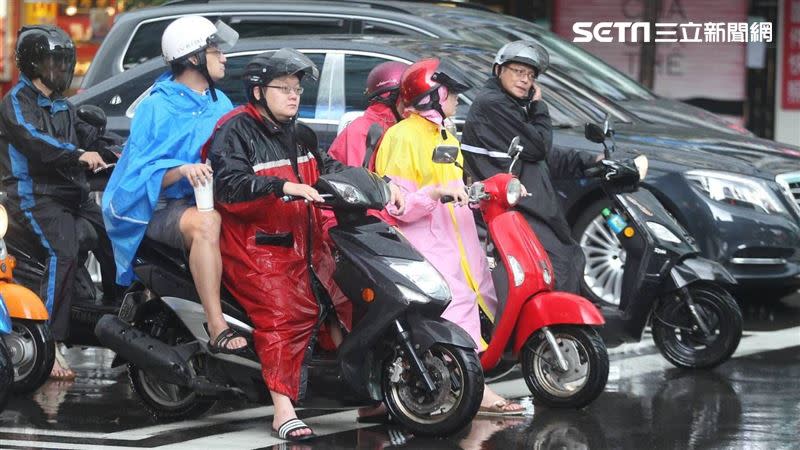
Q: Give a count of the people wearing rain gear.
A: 6